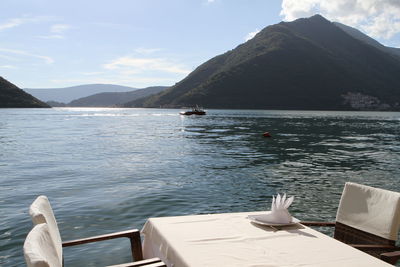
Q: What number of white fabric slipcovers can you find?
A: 3